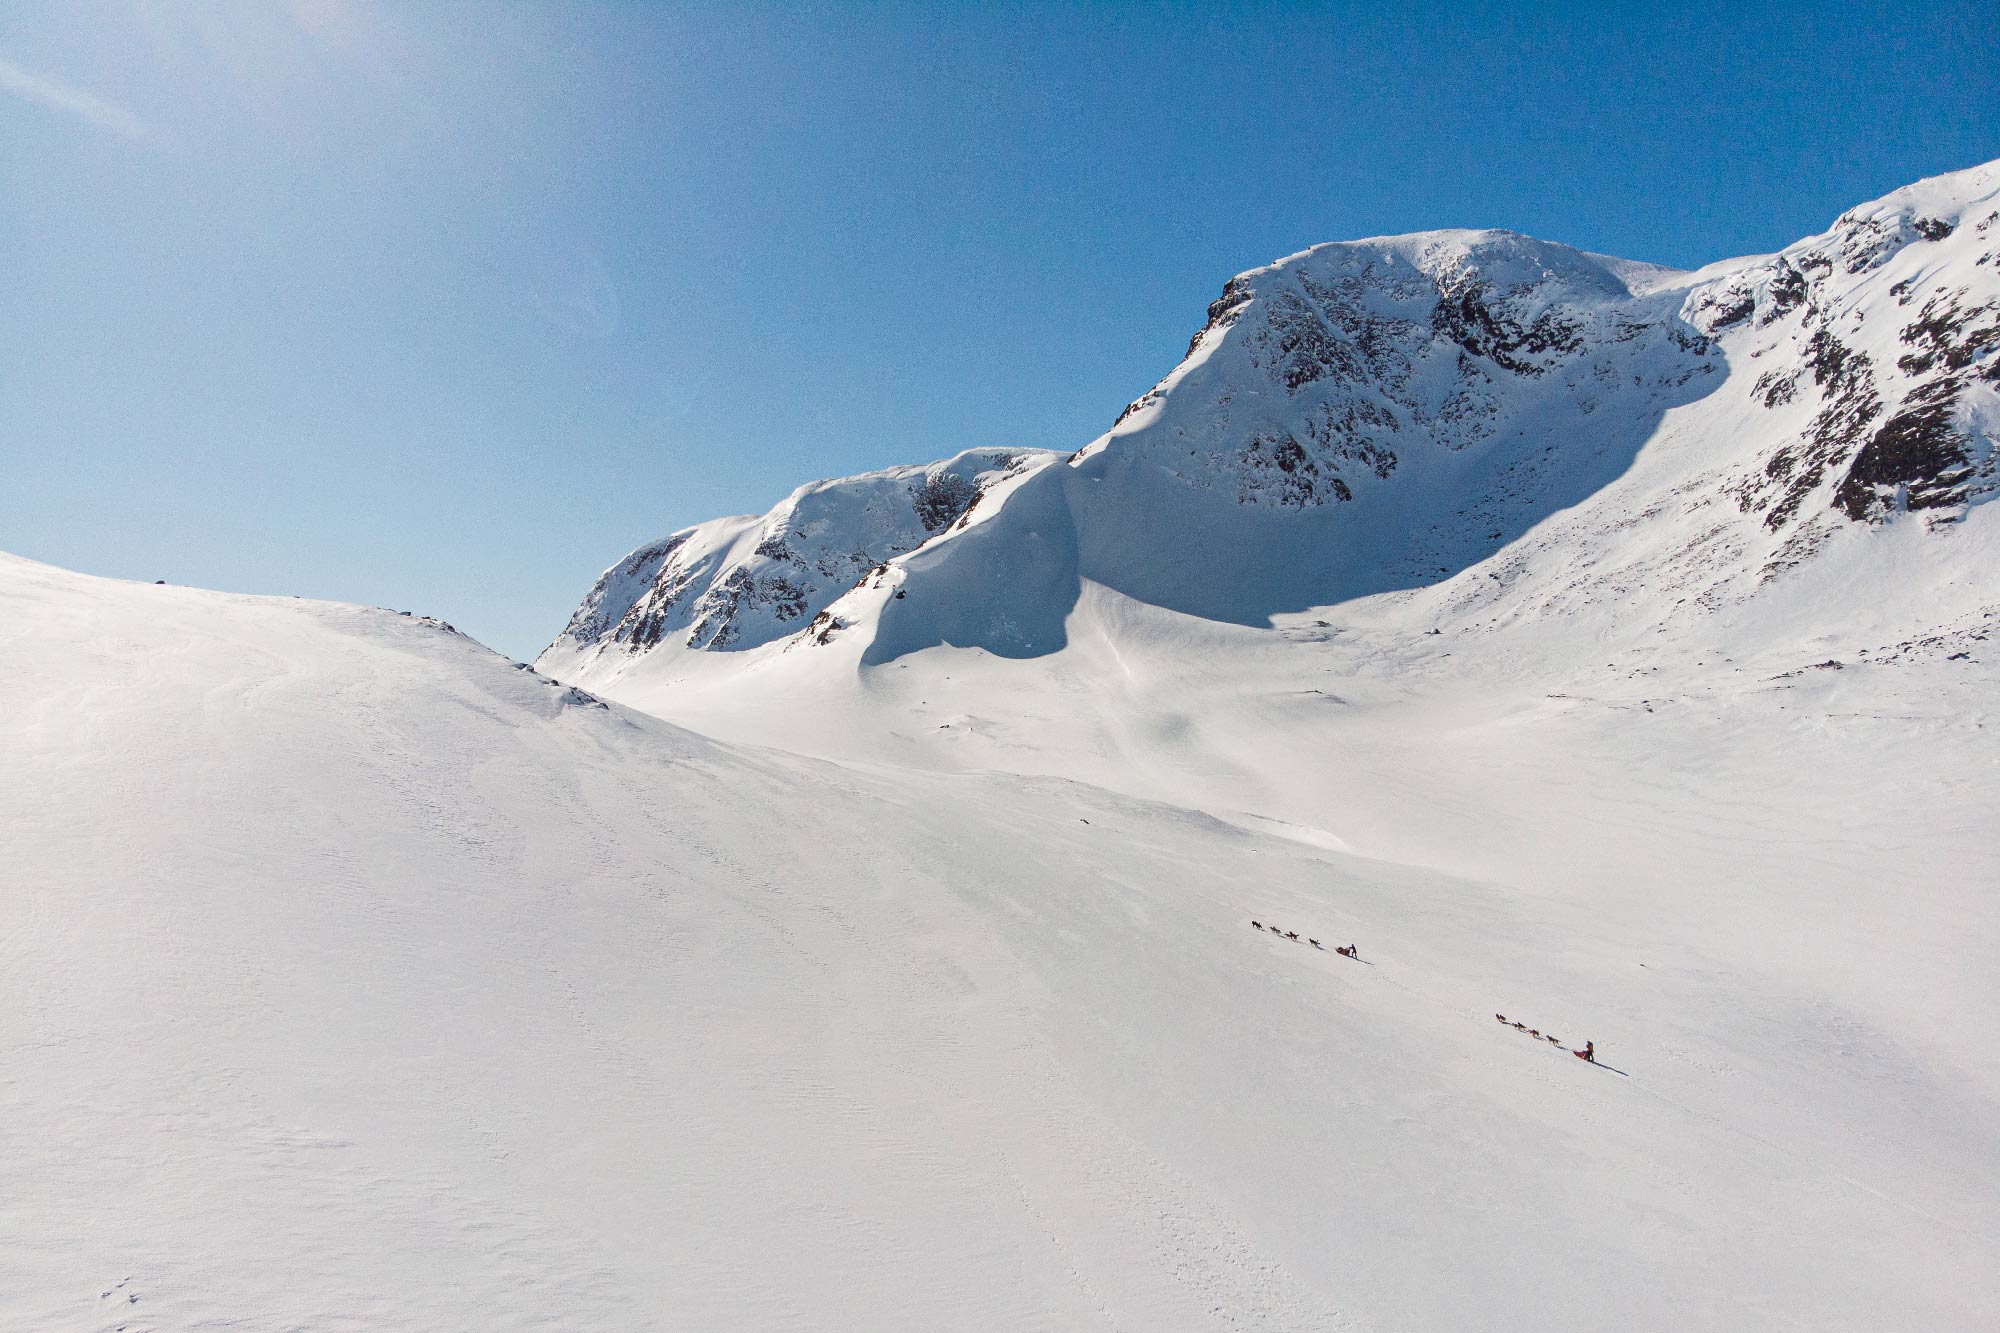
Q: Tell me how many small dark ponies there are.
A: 0